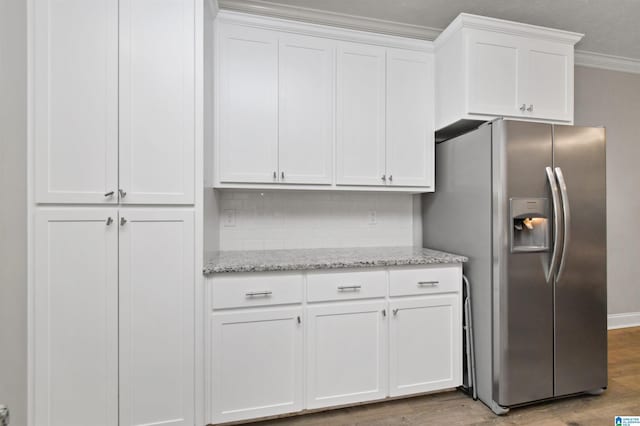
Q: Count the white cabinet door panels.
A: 13